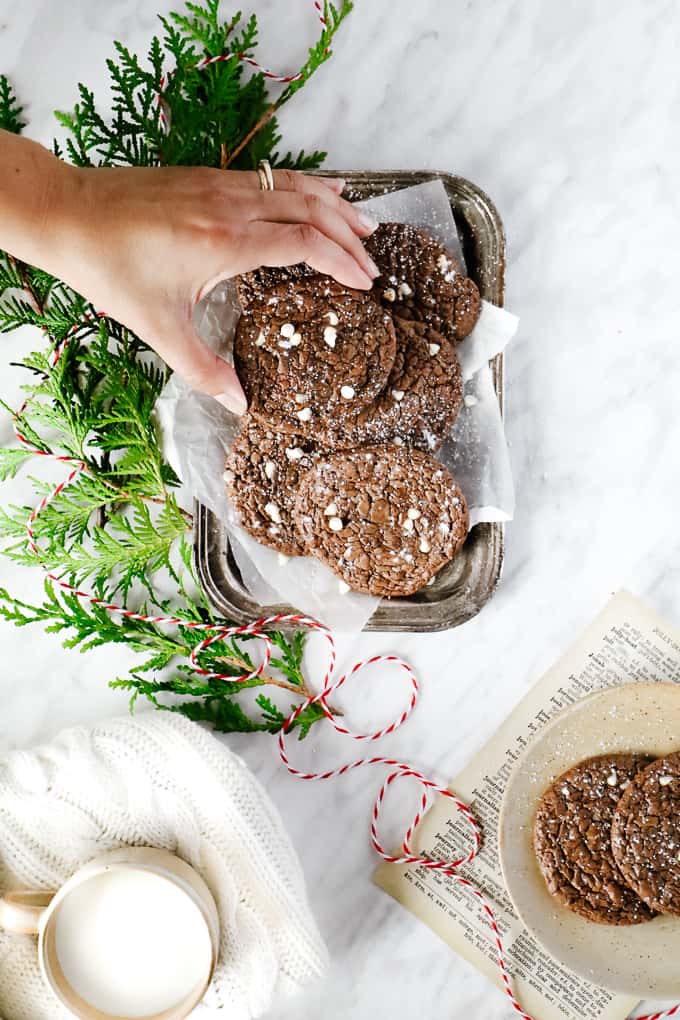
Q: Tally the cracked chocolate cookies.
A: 8